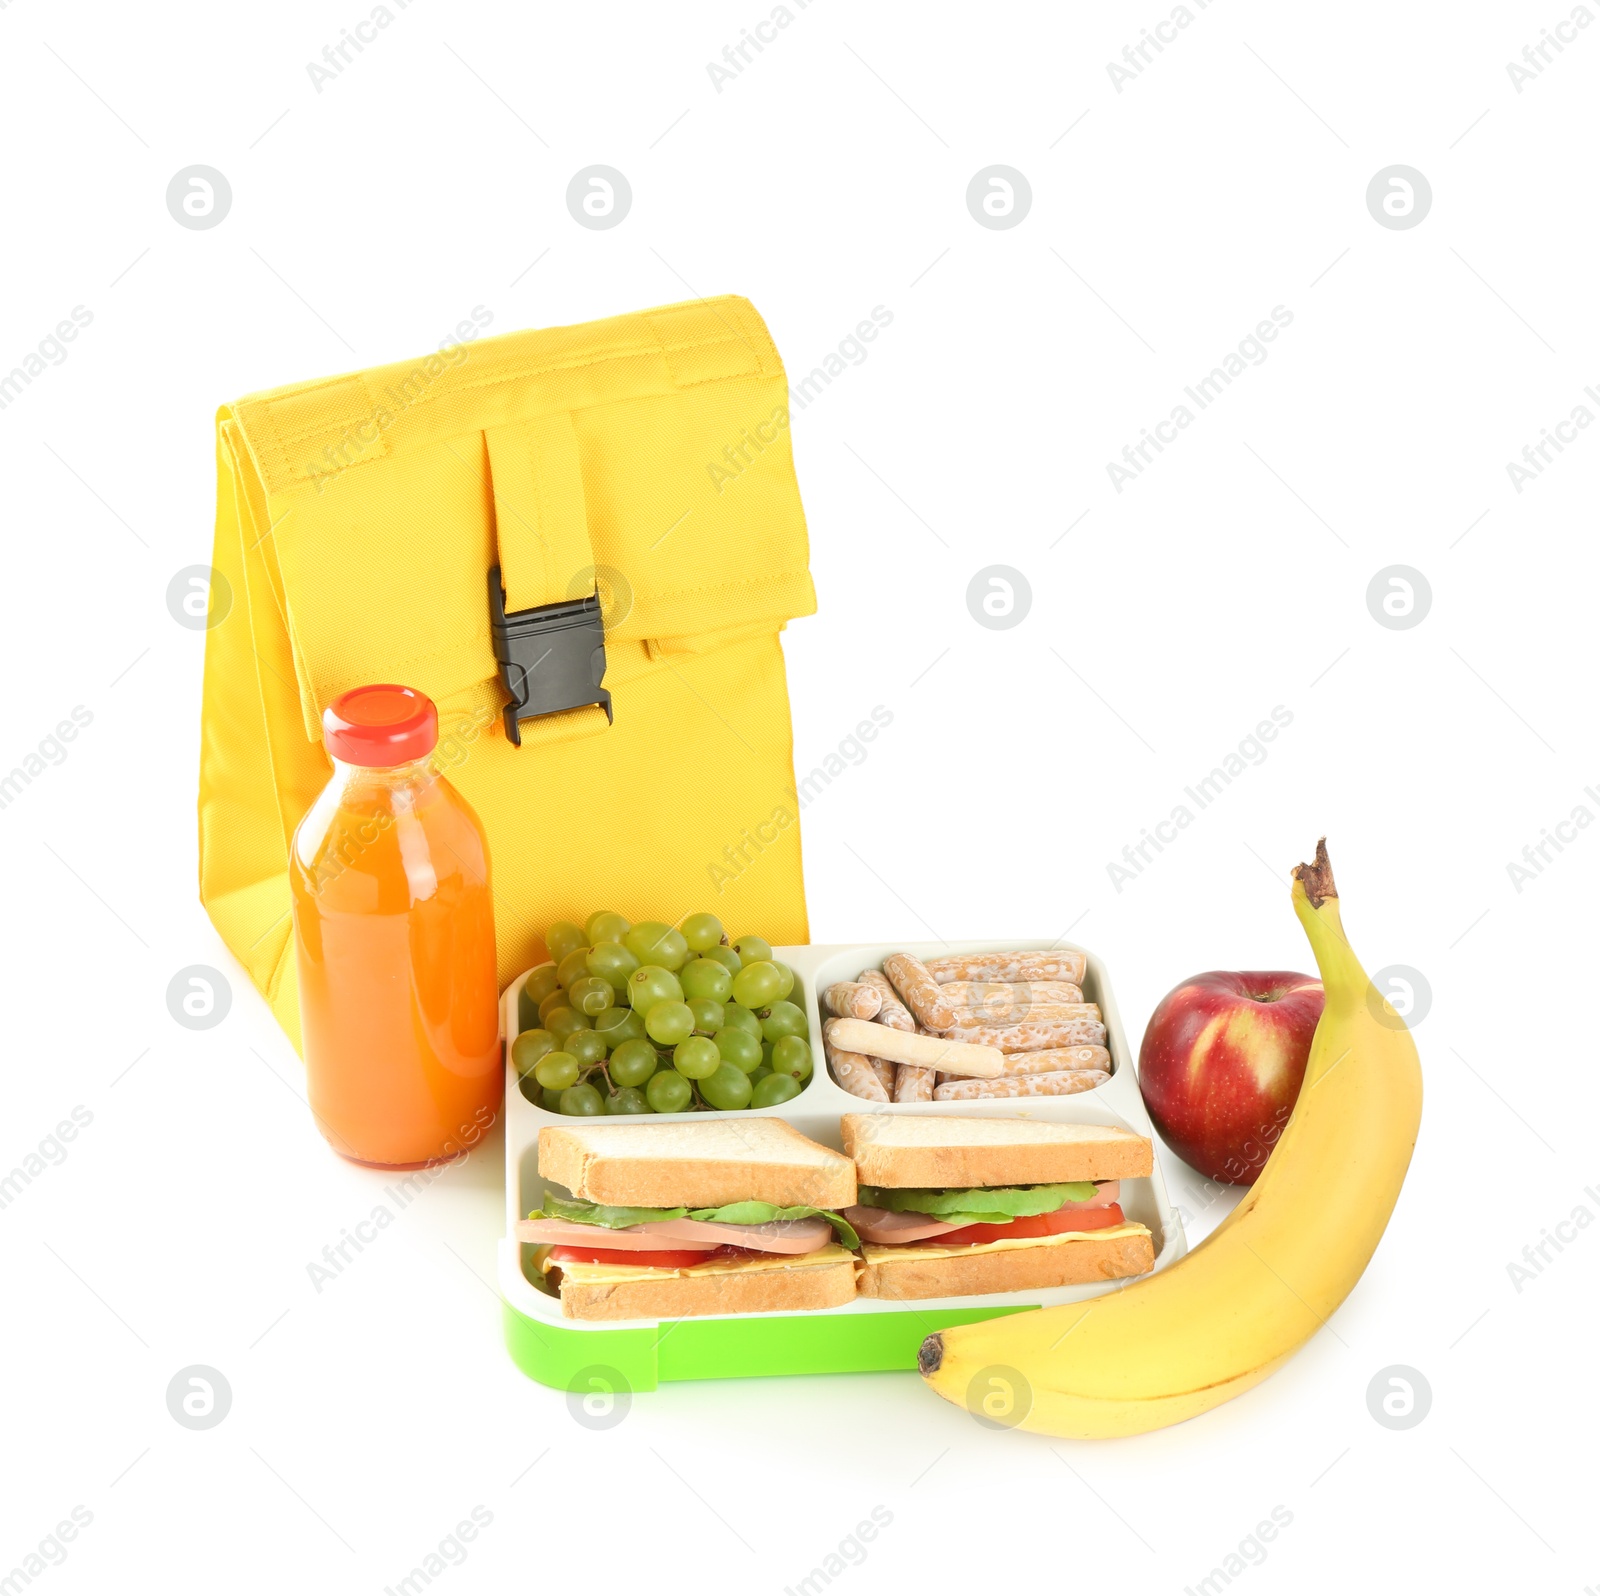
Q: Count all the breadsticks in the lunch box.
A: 13